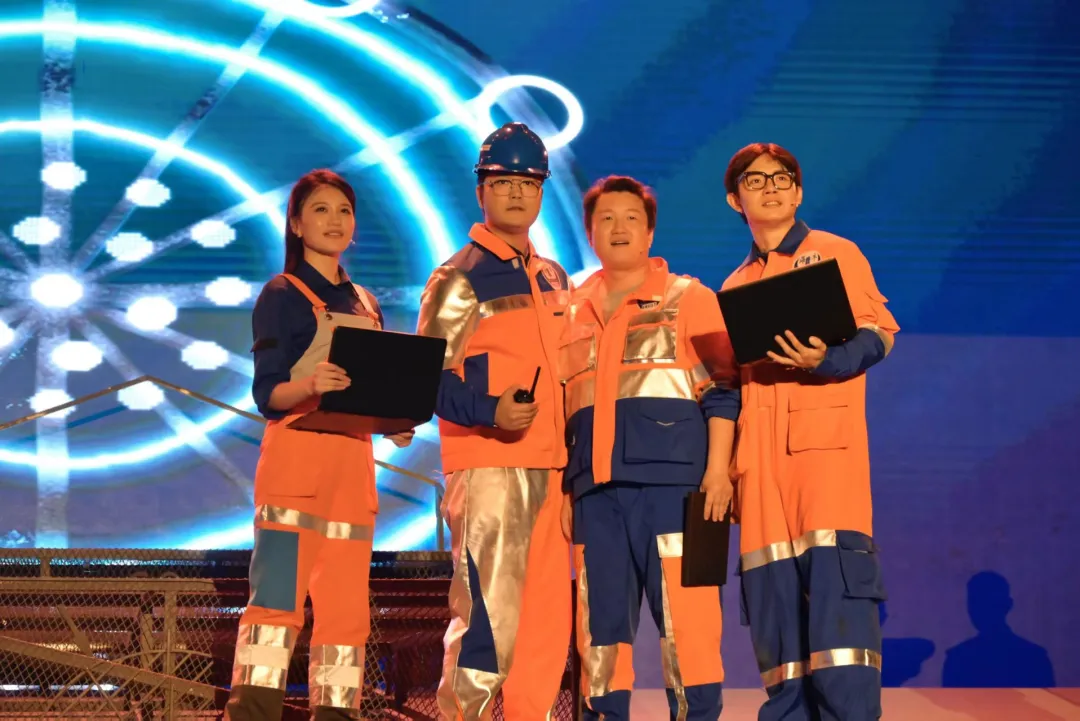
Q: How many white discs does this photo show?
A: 13